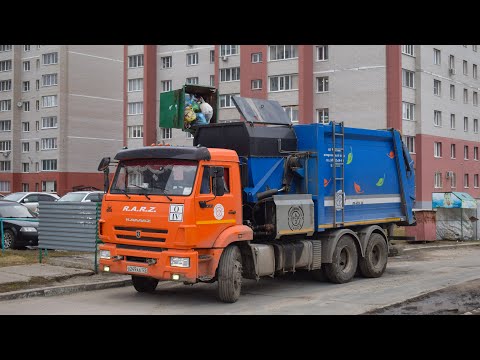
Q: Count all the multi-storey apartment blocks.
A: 2